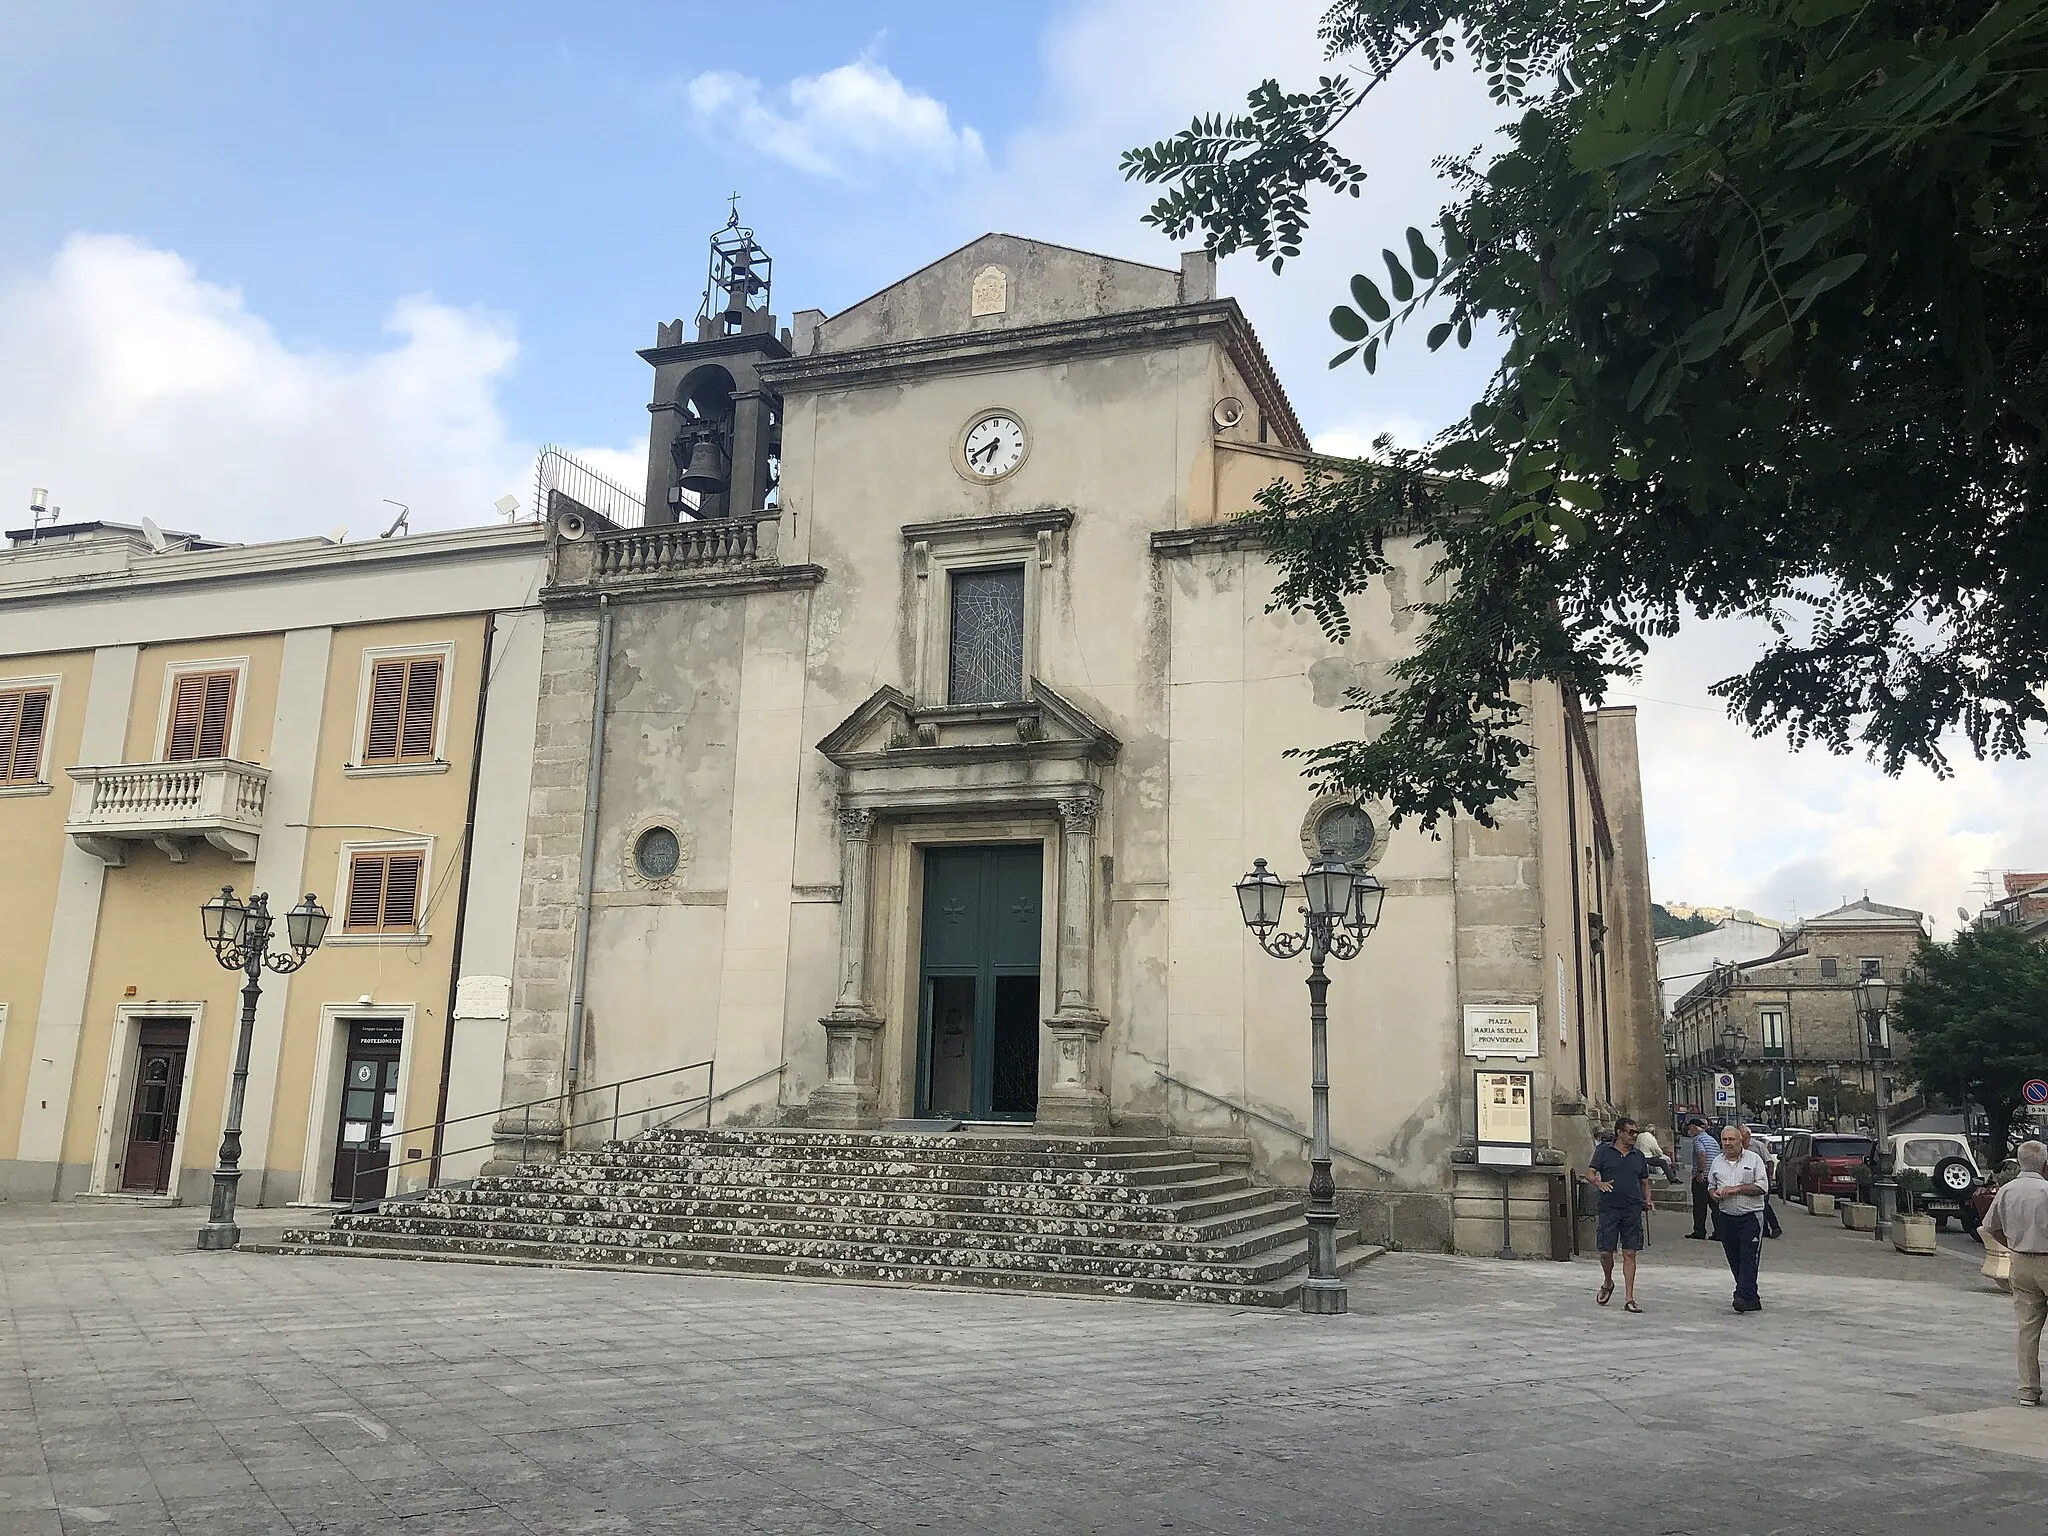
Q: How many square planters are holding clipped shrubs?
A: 3